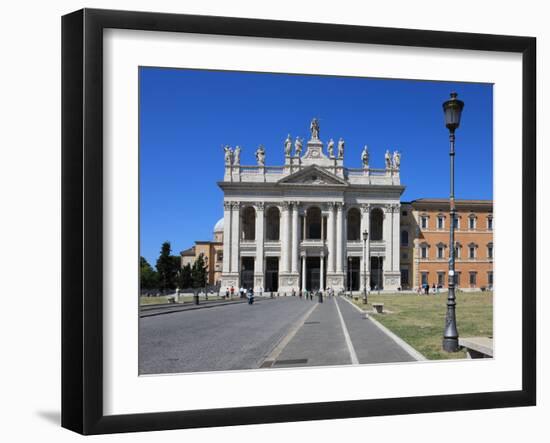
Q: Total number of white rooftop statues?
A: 11